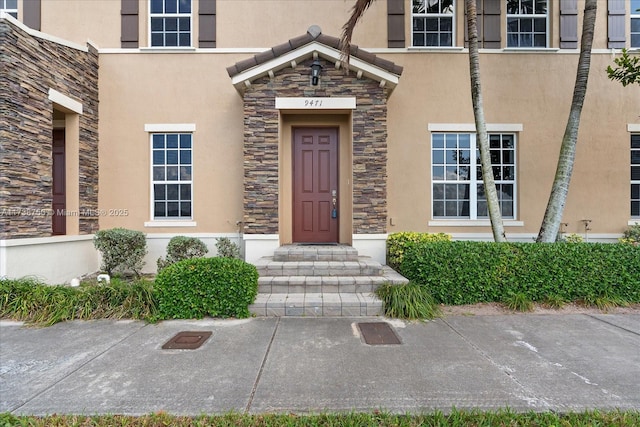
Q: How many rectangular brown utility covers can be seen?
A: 2